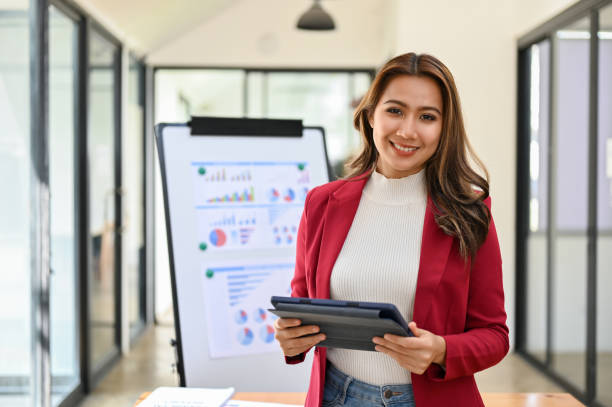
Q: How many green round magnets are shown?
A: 4